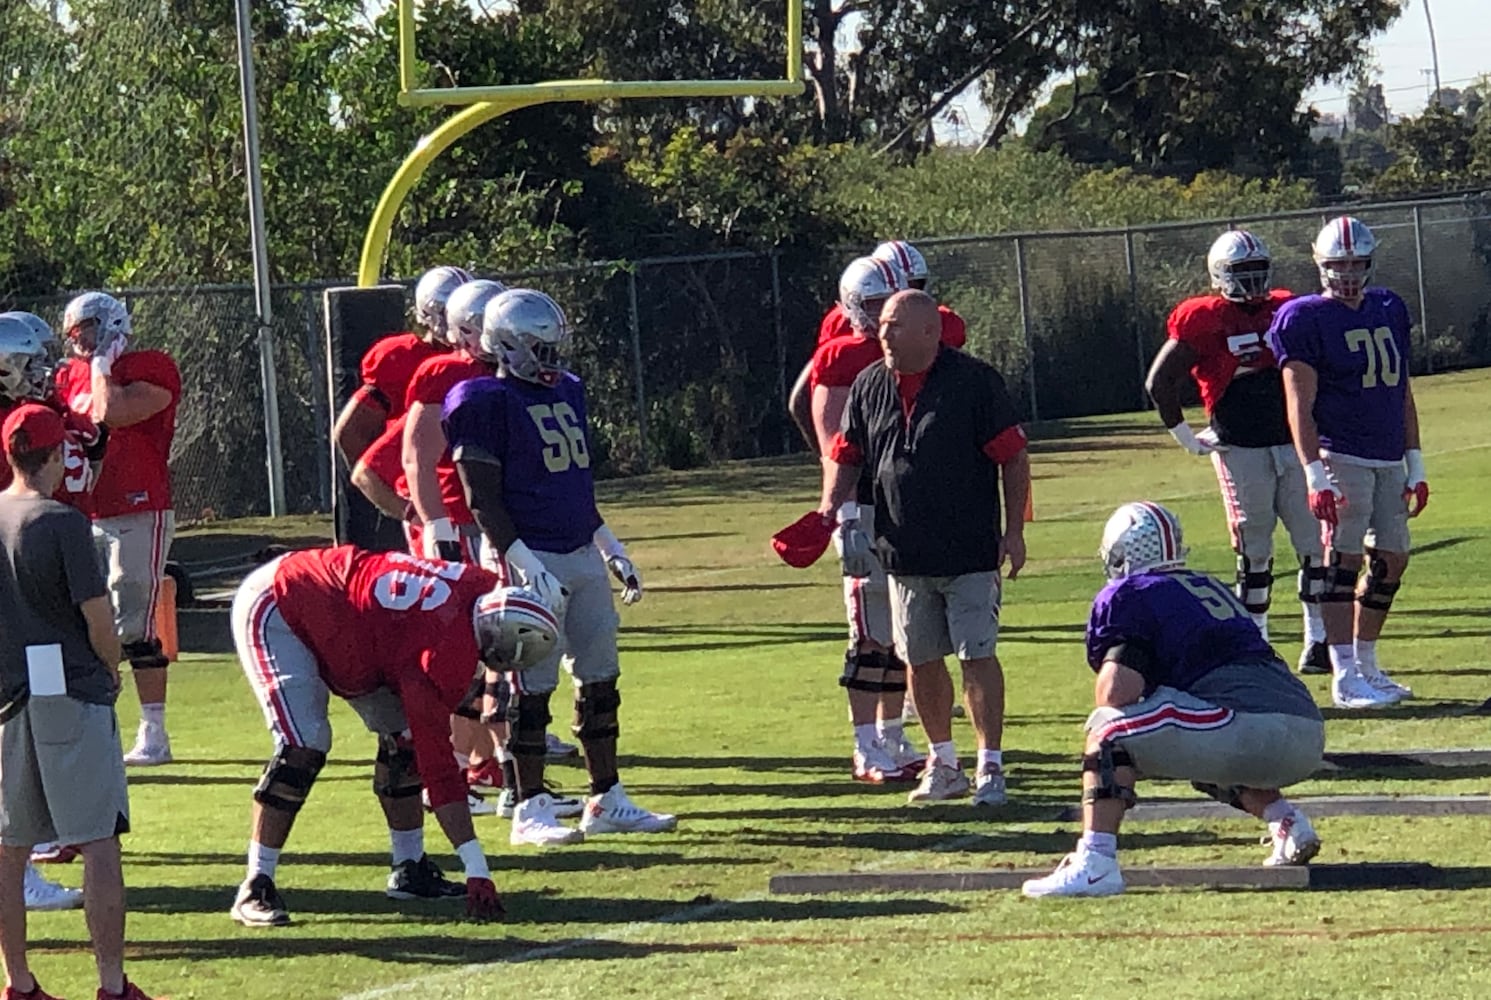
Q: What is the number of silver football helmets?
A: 12